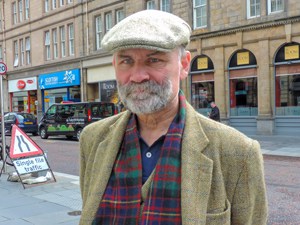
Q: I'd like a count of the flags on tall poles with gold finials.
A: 0